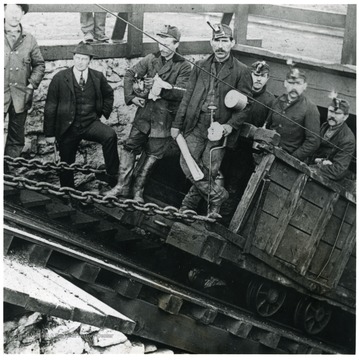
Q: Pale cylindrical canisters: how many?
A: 1